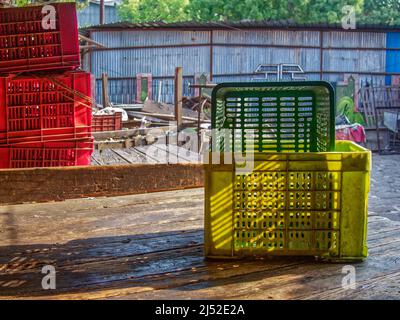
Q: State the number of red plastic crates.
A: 3